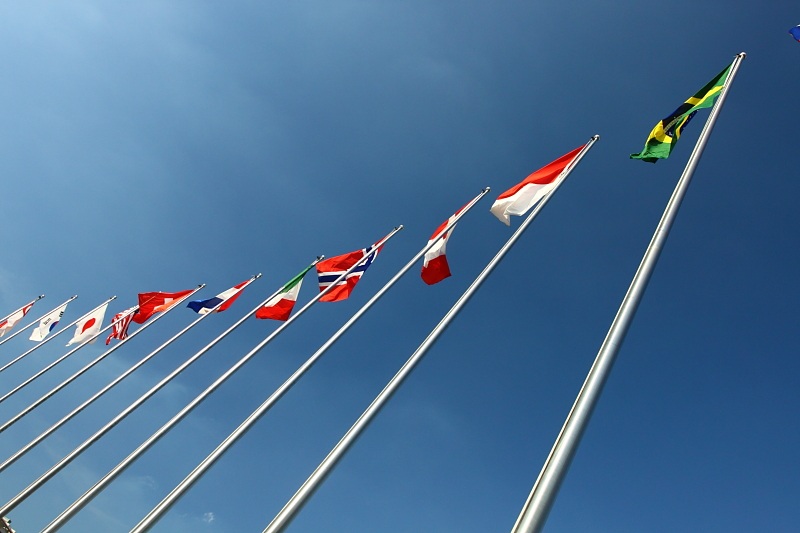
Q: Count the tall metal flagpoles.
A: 11